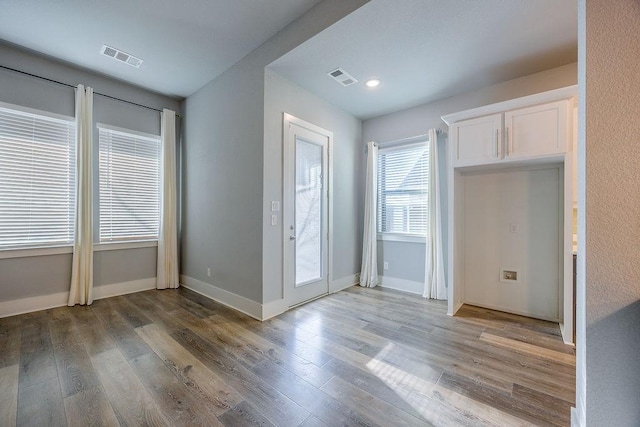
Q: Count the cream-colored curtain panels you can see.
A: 4